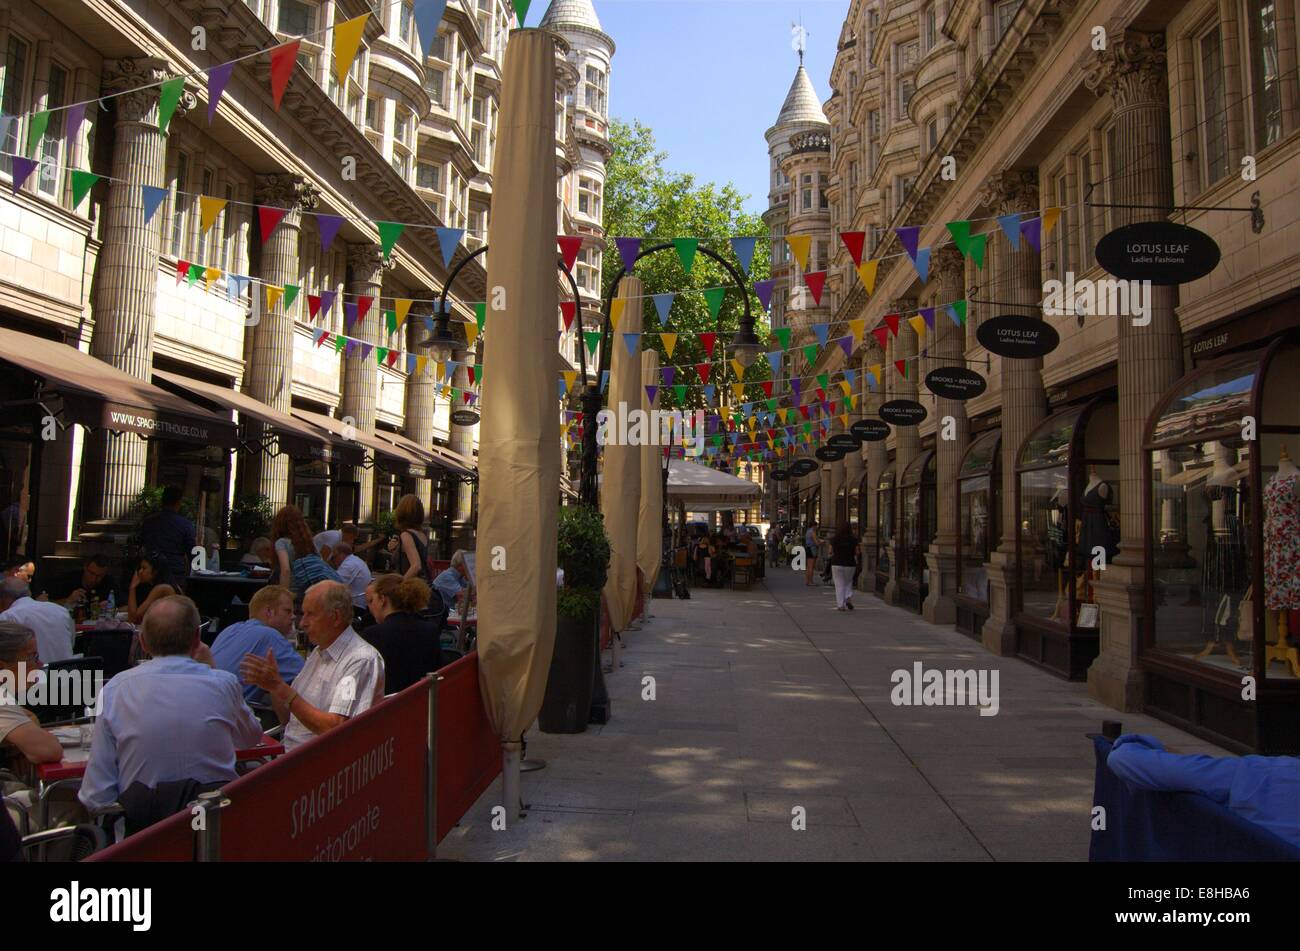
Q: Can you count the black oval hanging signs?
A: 11